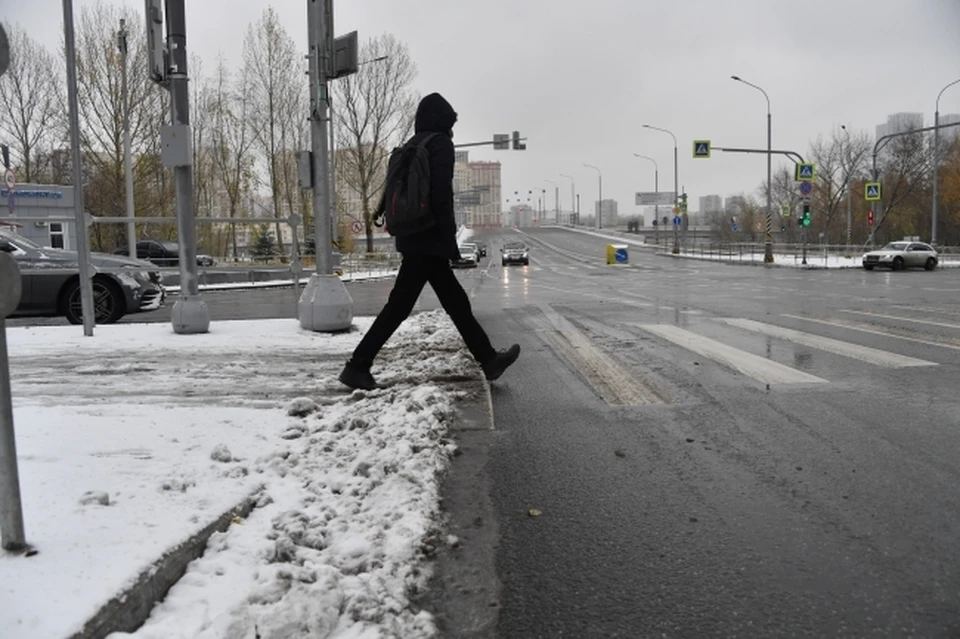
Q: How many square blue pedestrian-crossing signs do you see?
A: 3